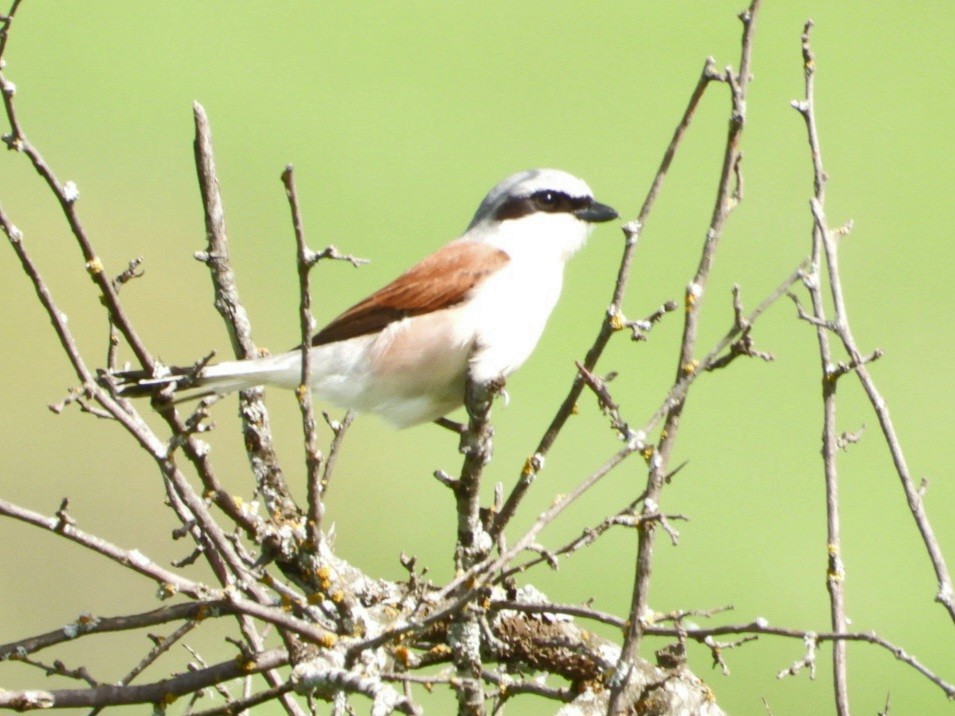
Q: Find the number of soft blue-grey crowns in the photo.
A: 1